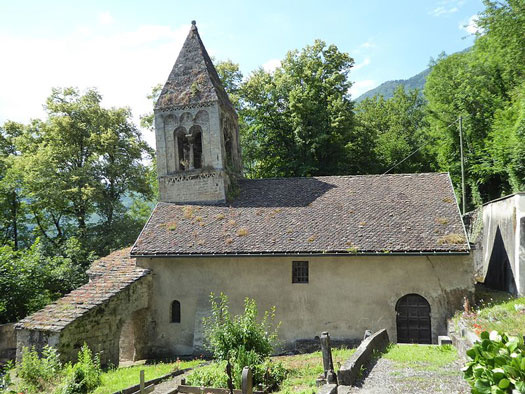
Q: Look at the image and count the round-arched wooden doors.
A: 1